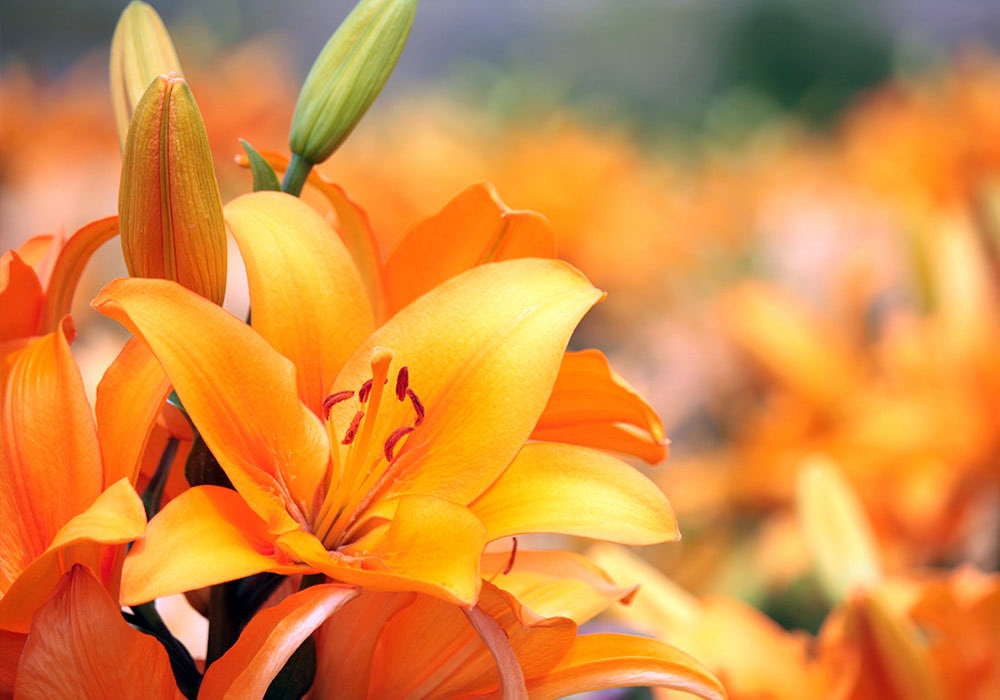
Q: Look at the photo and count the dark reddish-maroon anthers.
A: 7